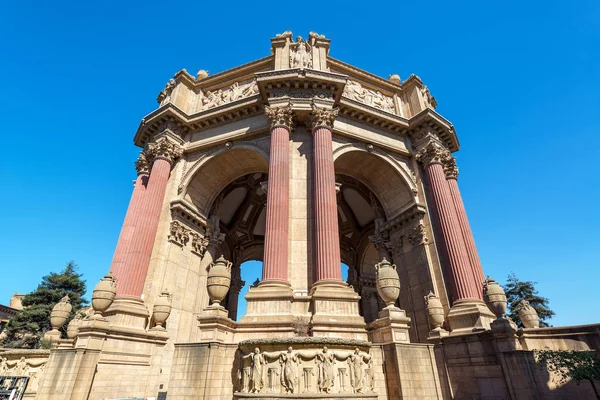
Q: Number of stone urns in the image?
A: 9